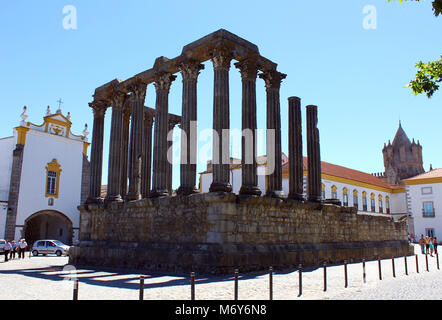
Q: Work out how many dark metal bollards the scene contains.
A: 15